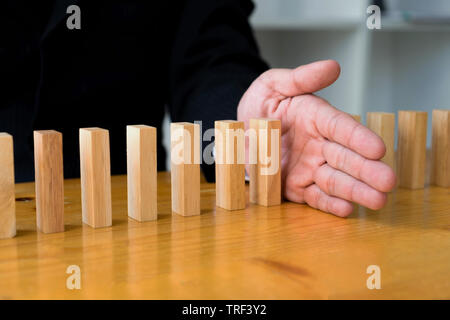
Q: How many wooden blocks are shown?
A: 11